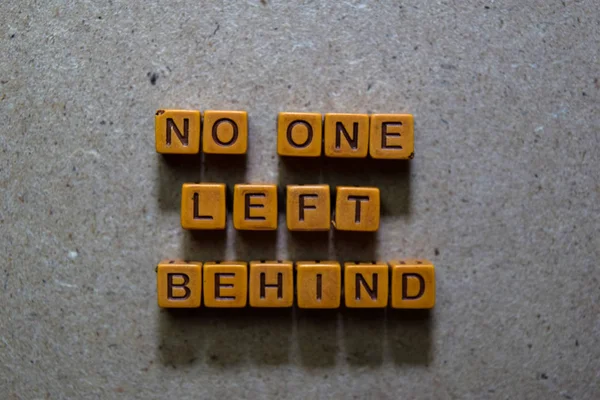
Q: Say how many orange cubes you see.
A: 15